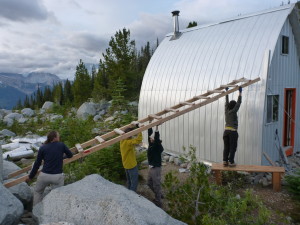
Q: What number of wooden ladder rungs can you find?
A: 11